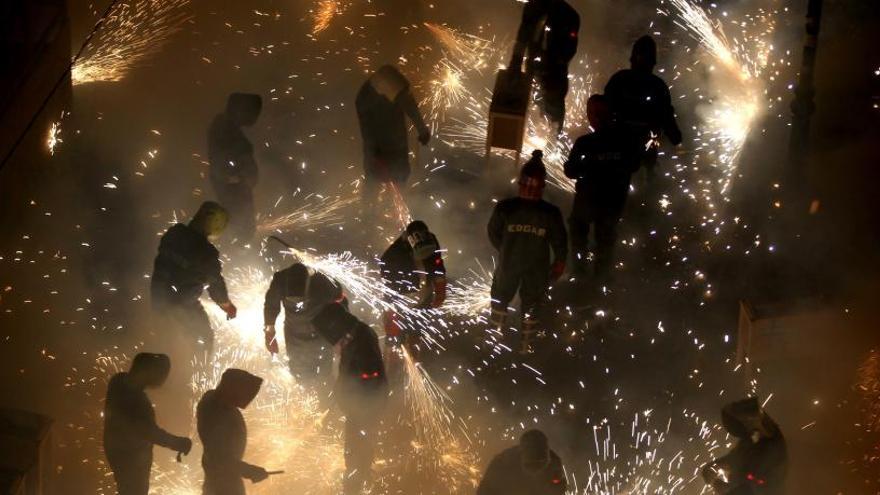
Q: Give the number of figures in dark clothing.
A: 14